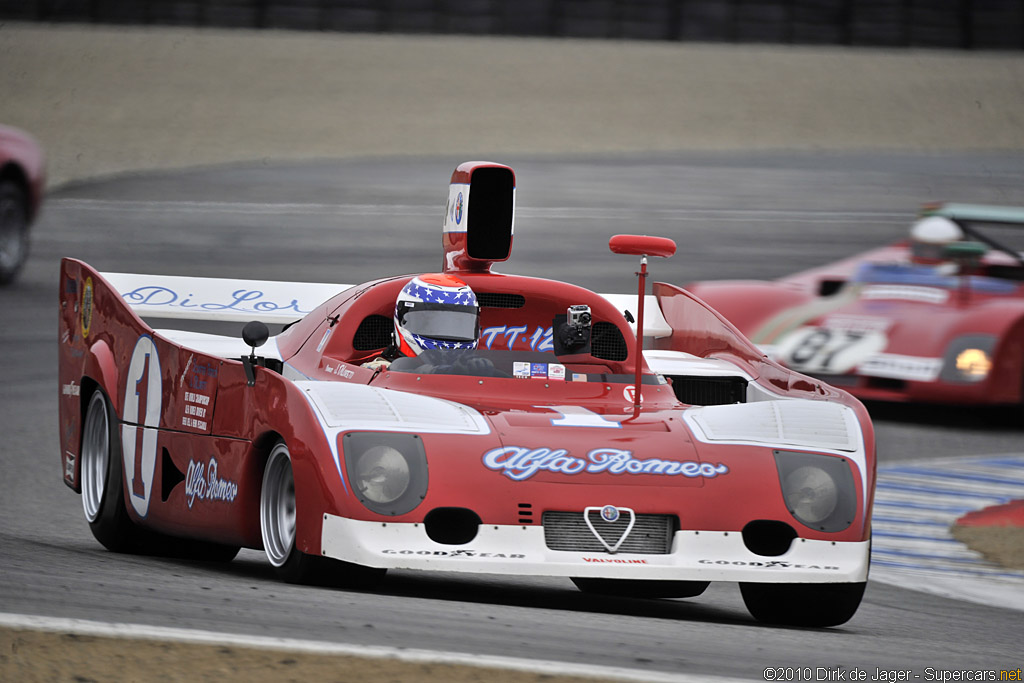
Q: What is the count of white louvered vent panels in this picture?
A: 2